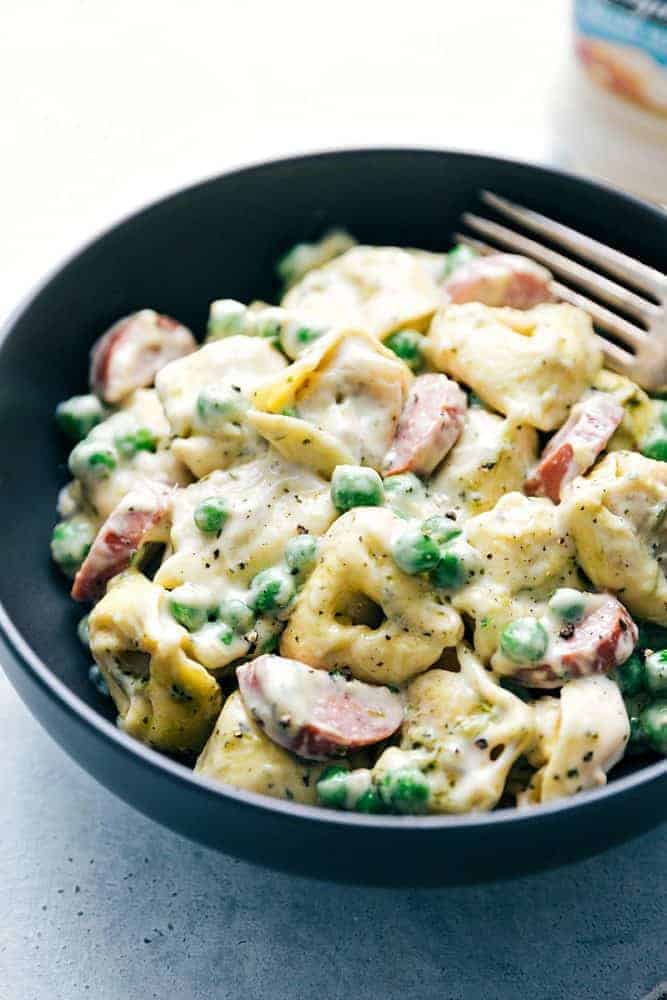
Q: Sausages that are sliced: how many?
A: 7